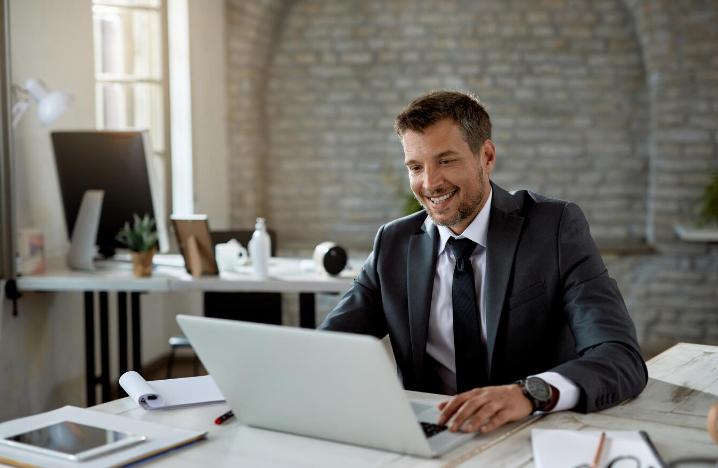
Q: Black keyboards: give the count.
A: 1